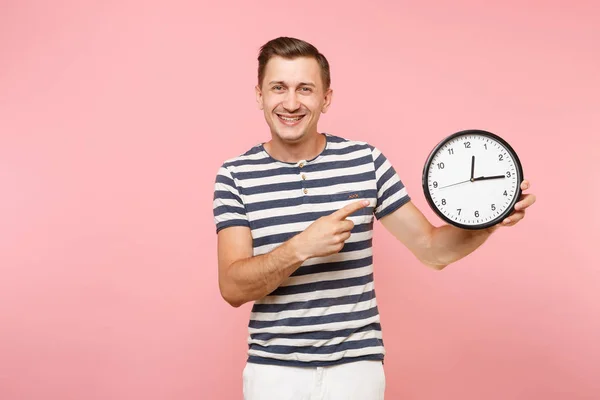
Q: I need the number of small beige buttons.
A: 3